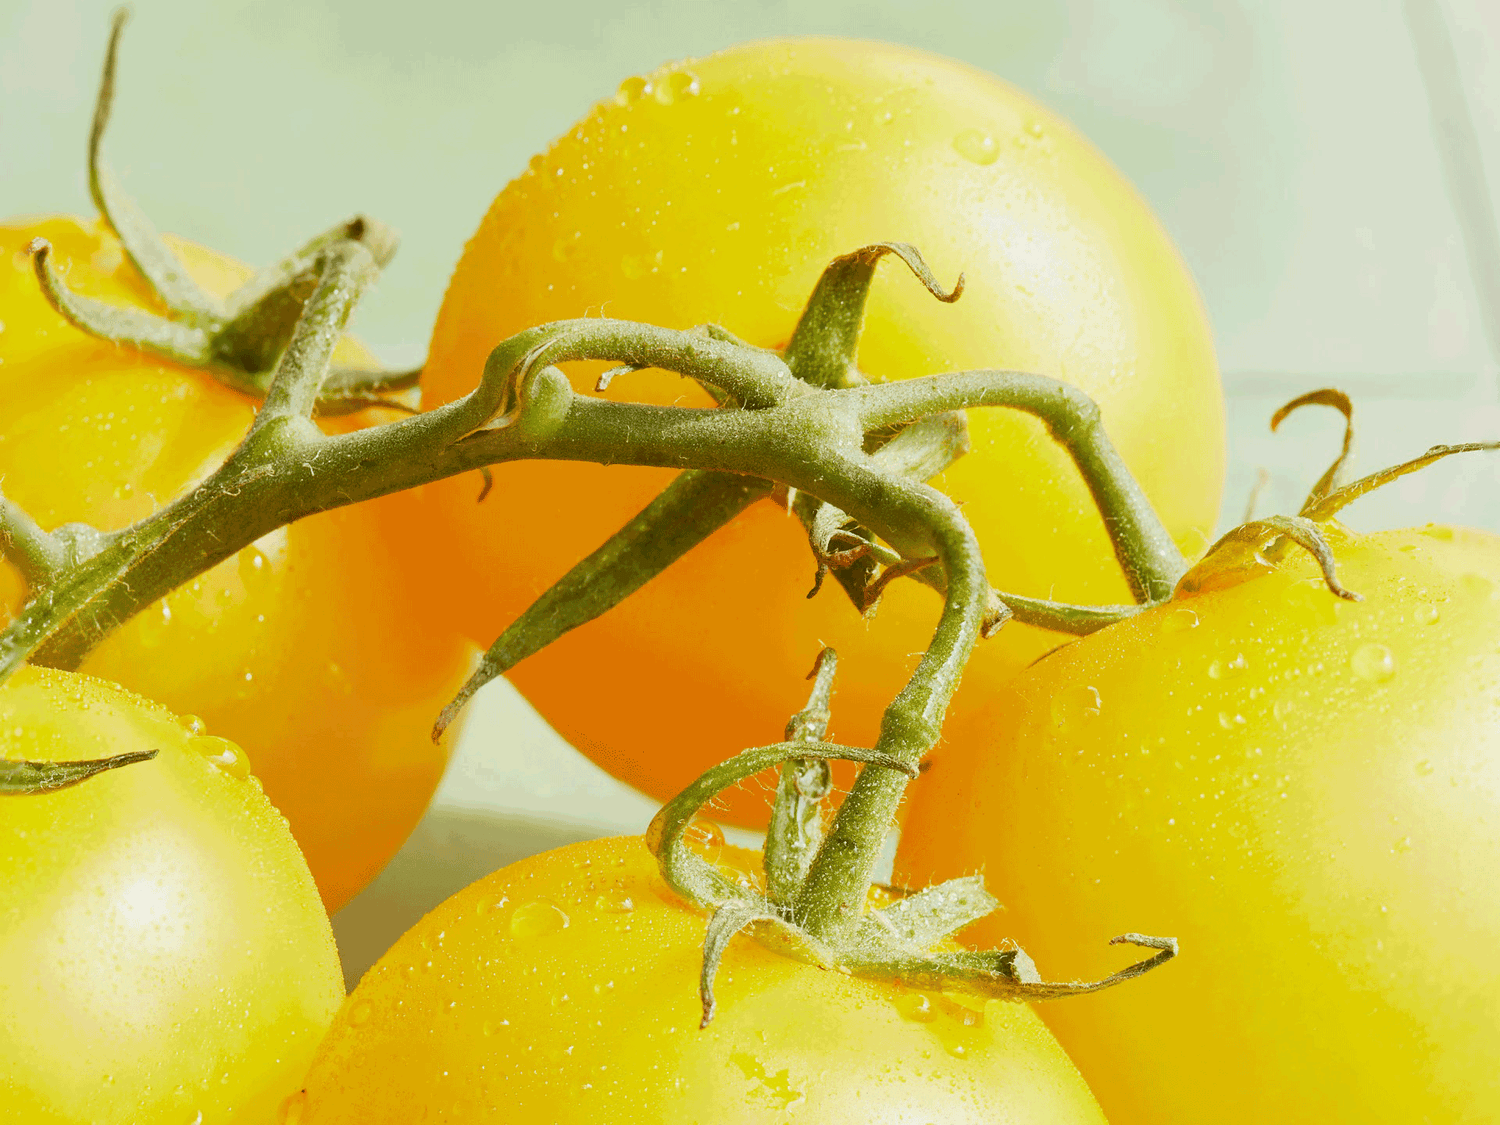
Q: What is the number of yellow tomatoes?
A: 5